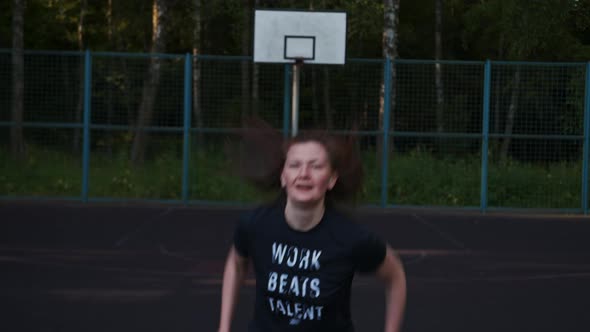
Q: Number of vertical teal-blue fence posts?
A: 6